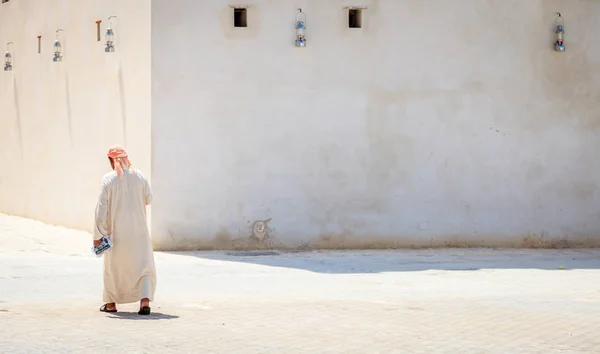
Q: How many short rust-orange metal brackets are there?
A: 2